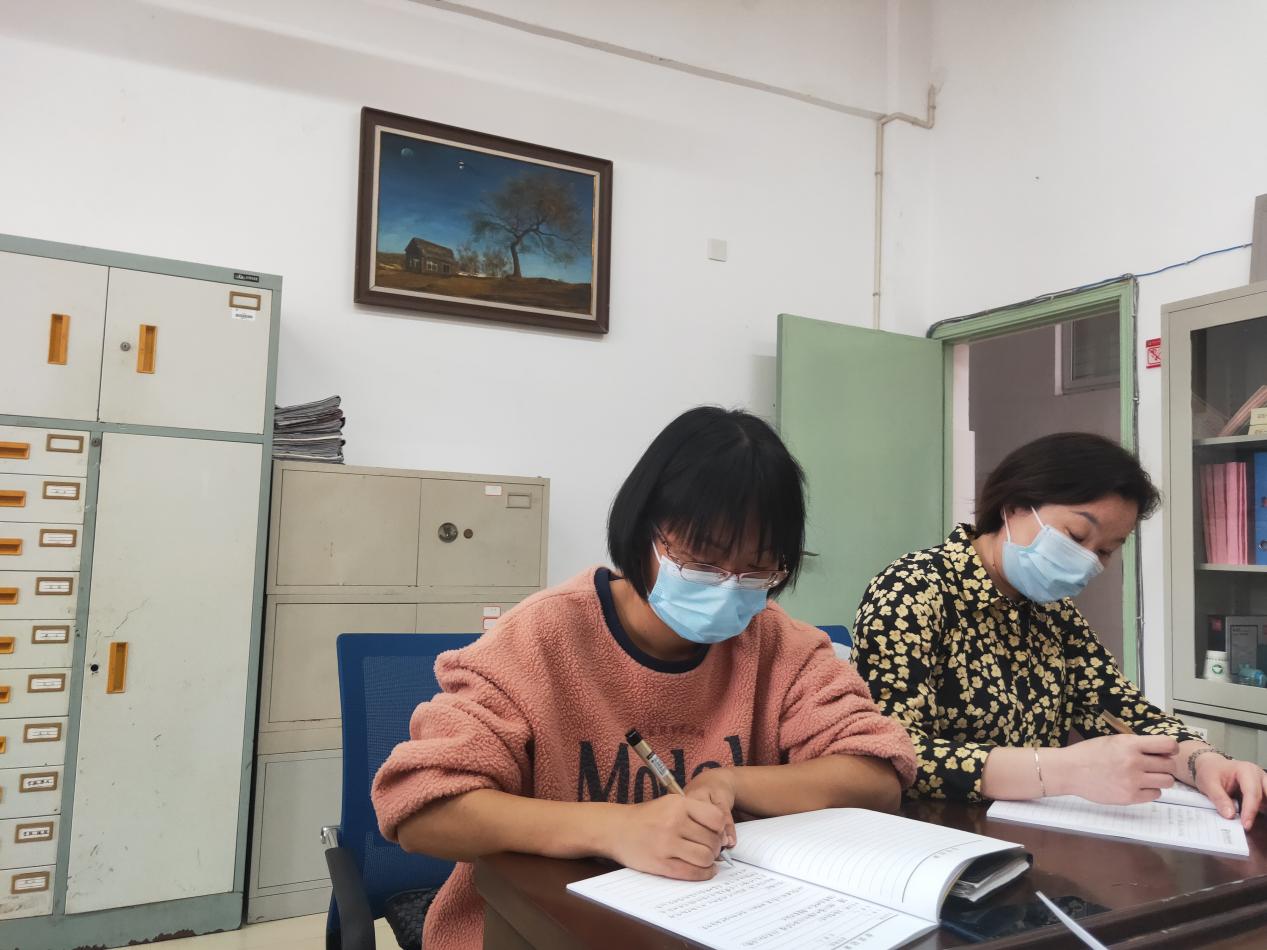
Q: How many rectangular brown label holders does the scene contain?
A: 11